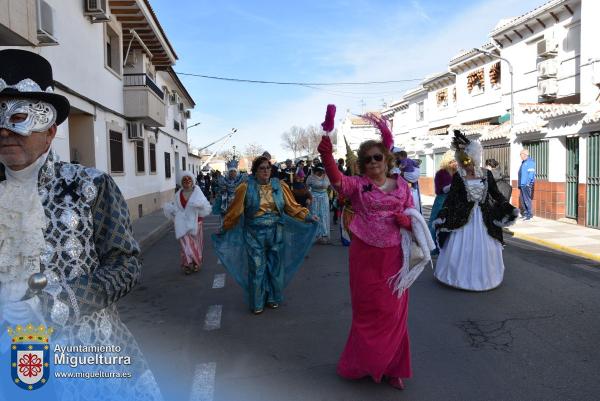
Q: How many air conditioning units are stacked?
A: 3